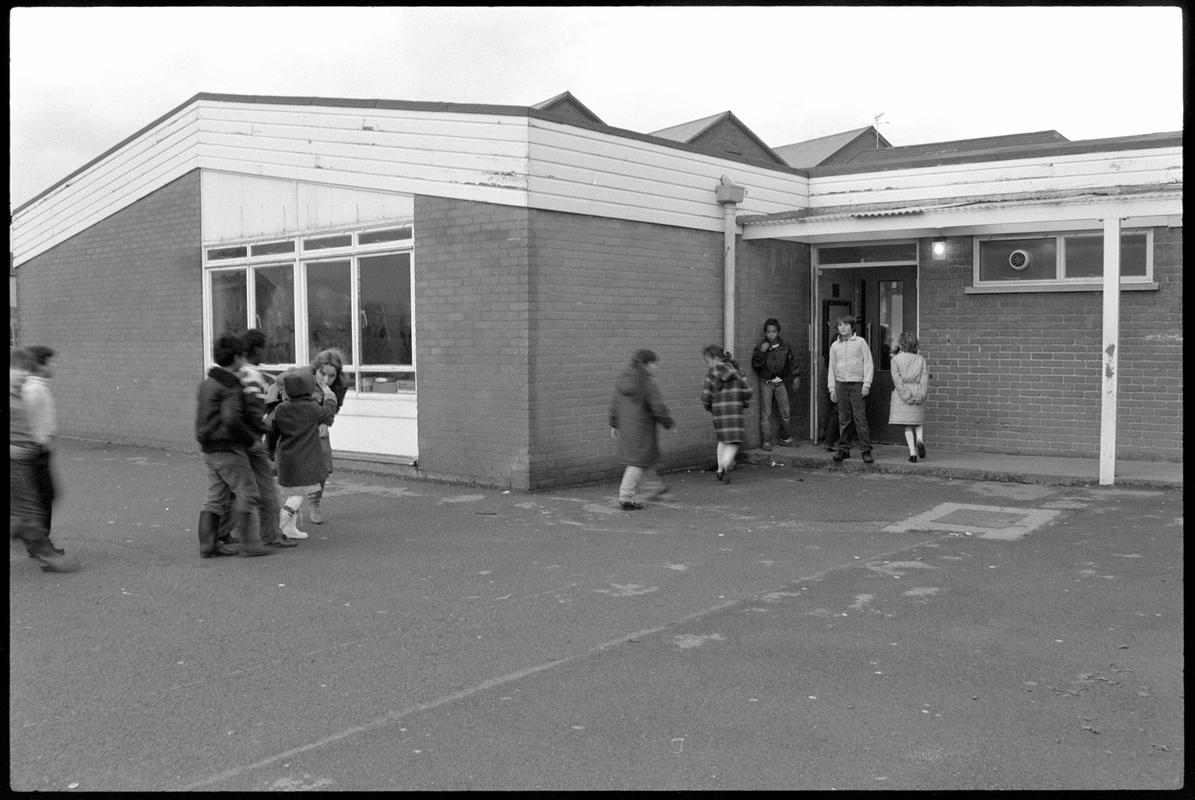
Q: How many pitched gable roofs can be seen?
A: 3